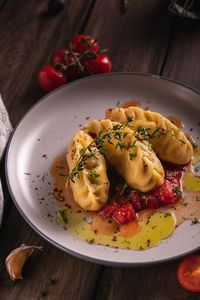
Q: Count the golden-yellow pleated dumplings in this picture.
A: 3